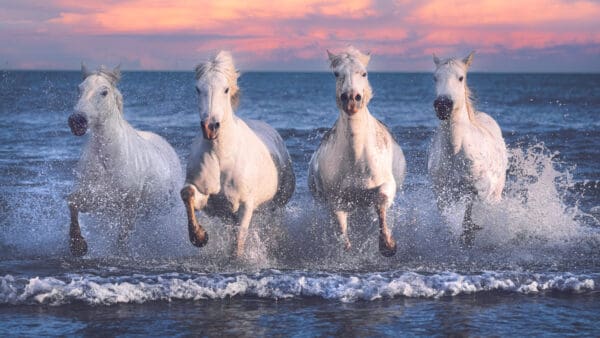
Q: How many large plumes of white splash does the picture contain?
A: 1